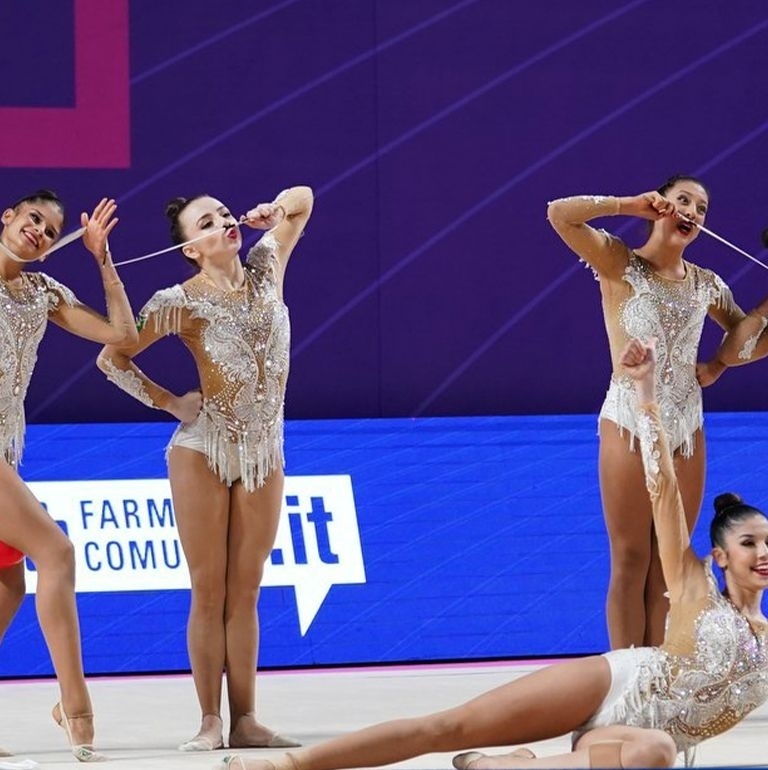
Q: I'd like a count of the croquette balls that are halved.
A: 0